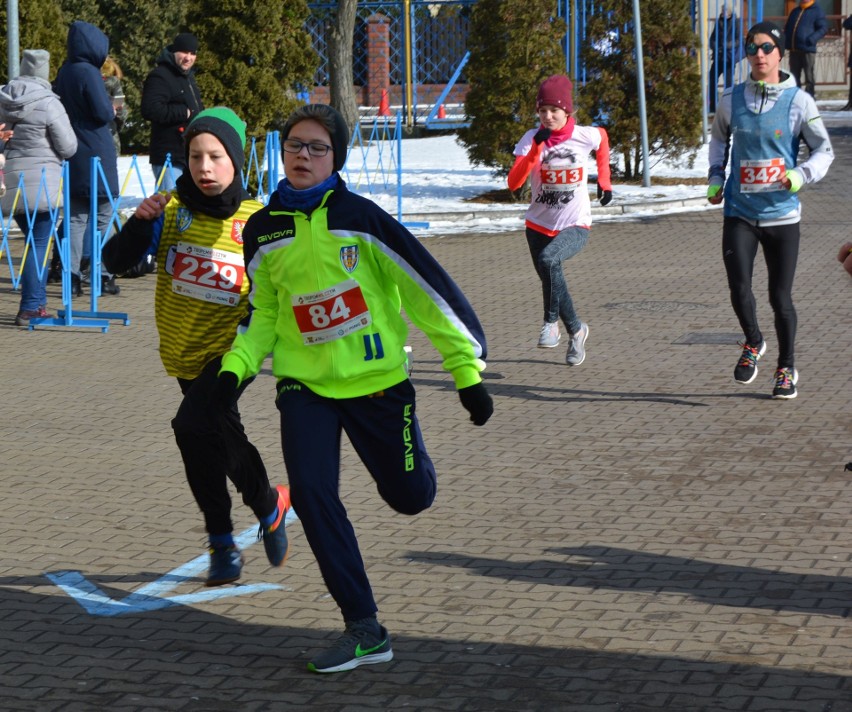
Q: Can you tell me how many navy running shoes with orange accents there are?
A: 2